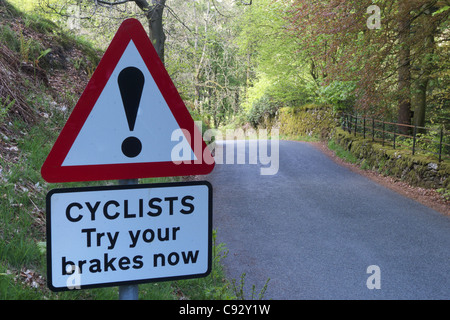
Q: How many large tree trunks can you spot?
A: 3